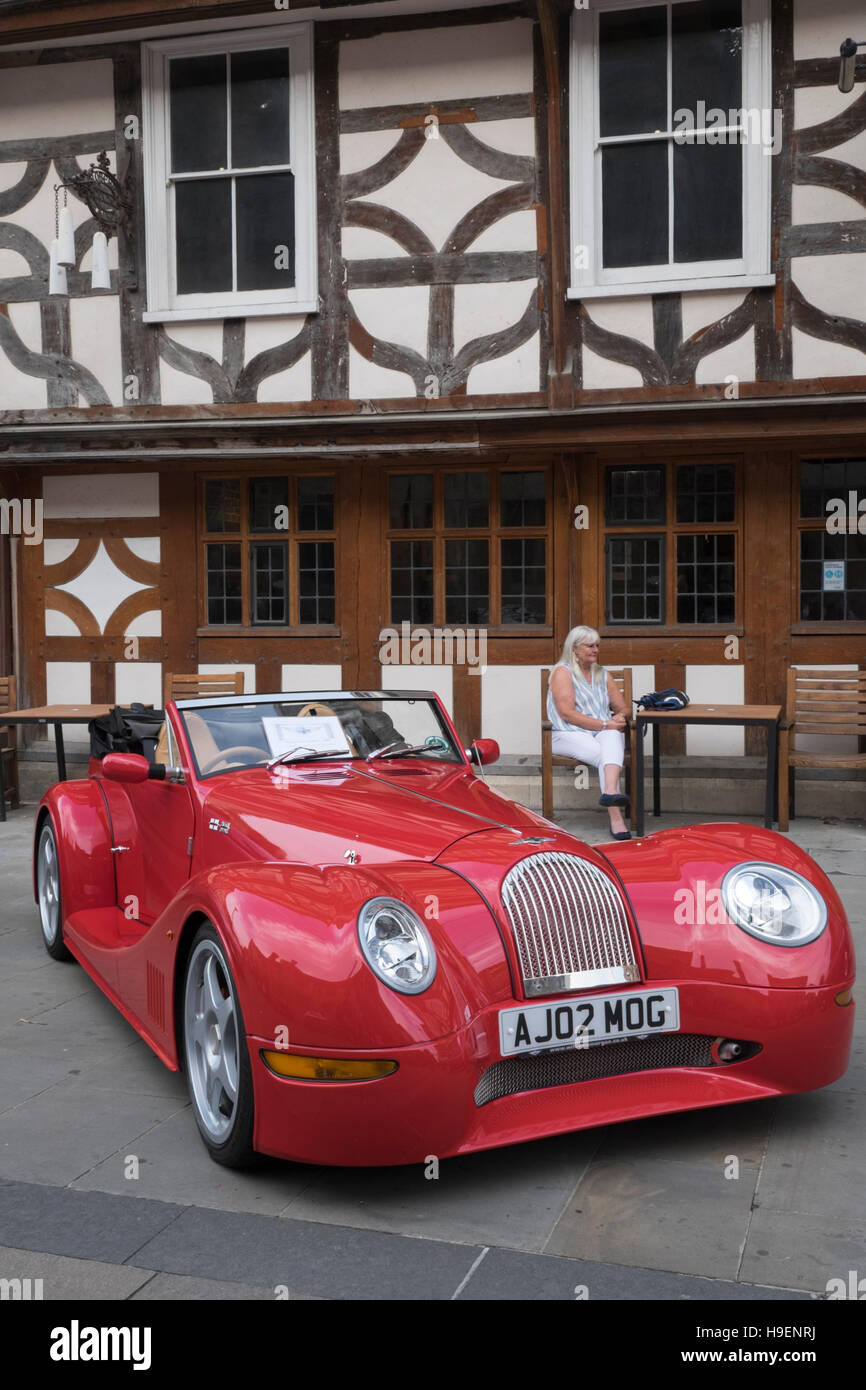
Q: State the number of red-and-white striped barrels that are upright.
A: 0